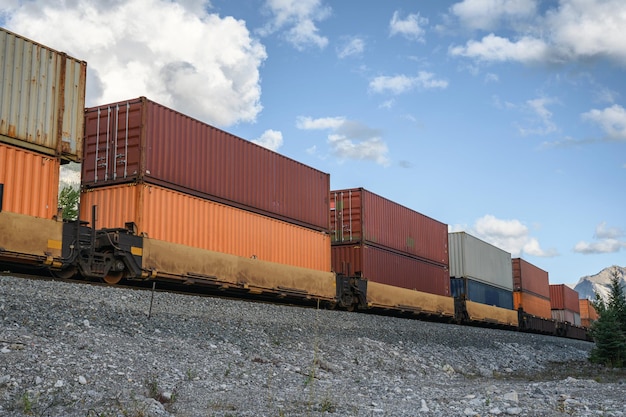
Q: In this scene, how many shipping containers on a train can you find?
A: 14